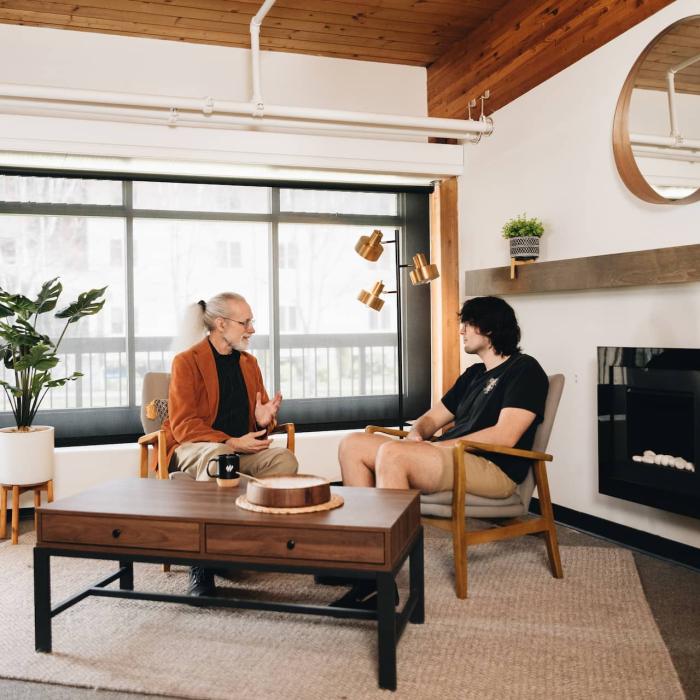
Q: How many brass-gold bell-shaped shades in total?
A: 3